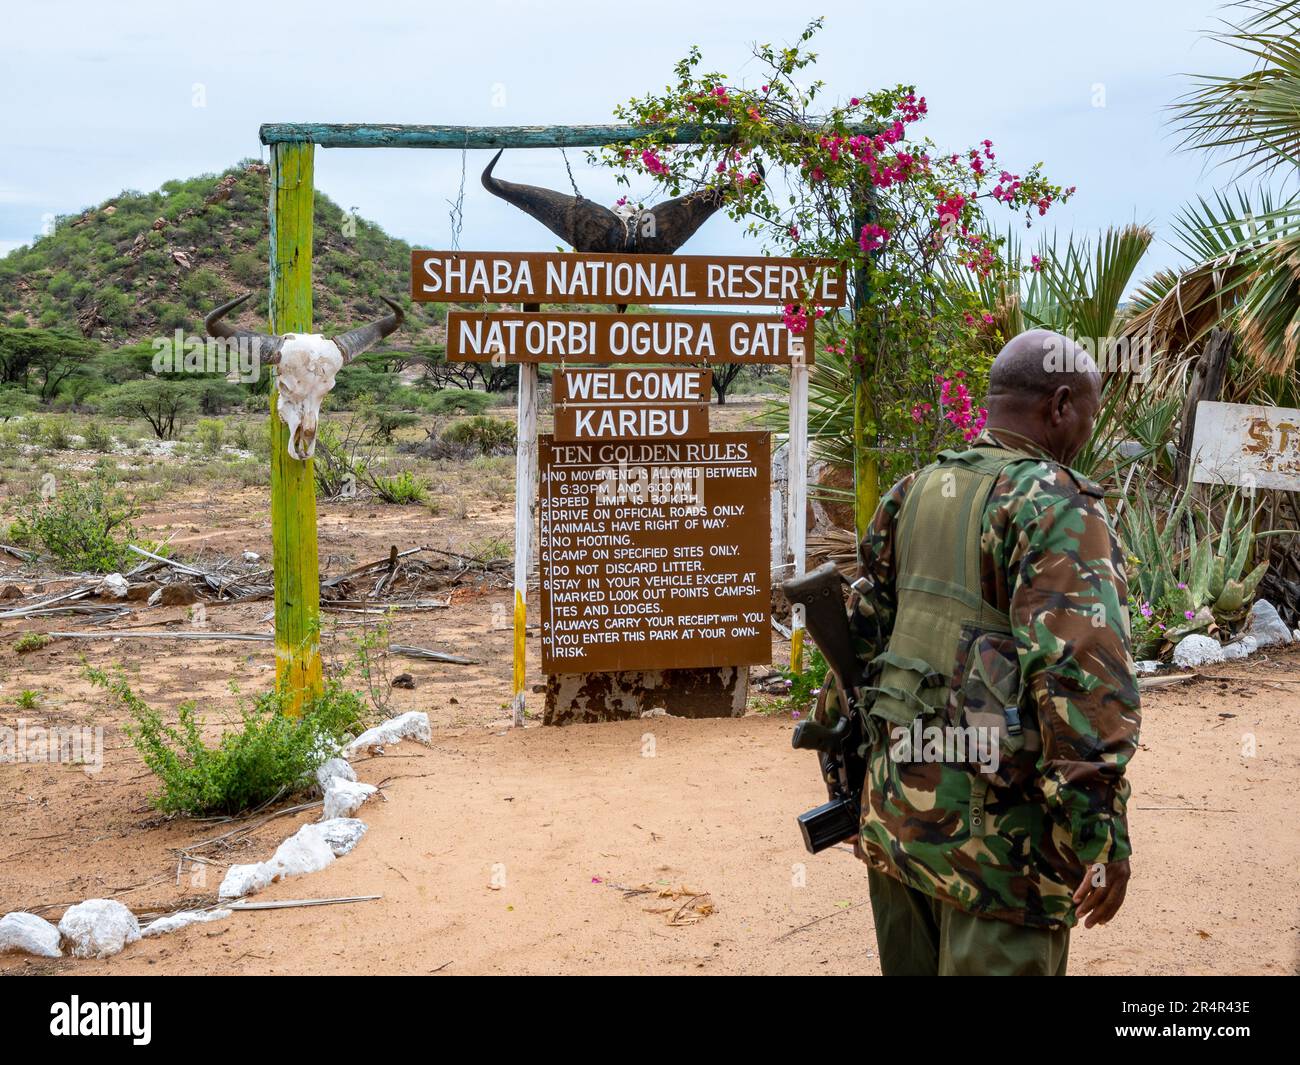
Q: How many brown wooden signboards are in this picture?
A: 5